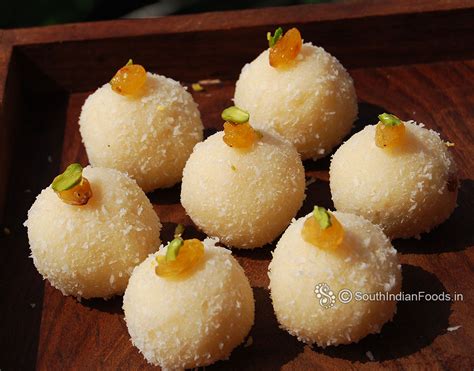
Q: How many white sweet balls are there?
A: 7